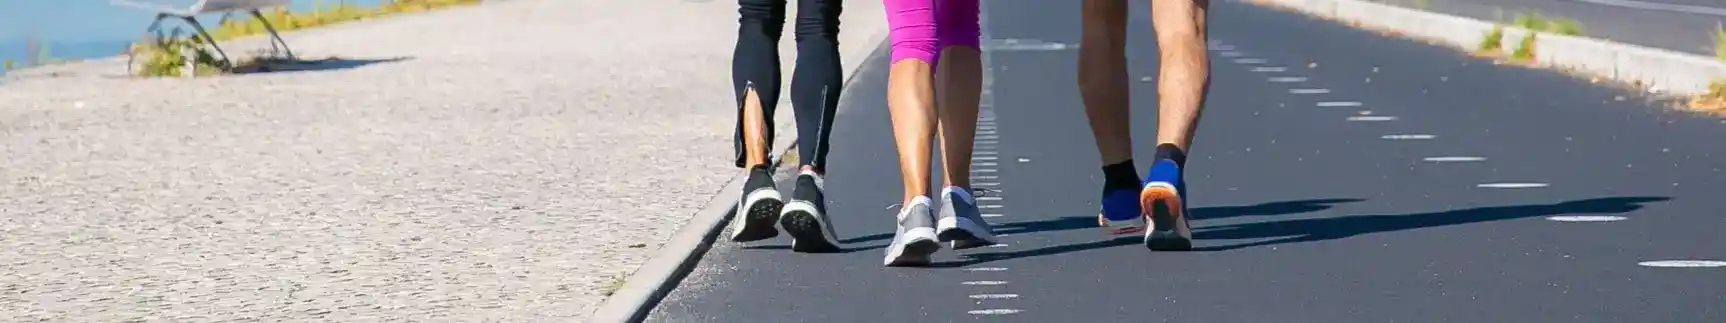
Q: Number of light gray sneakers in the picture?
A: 2